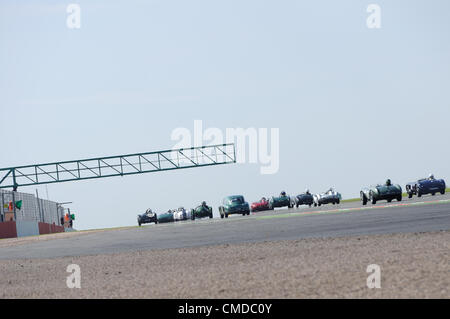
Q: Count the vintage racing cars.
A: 11